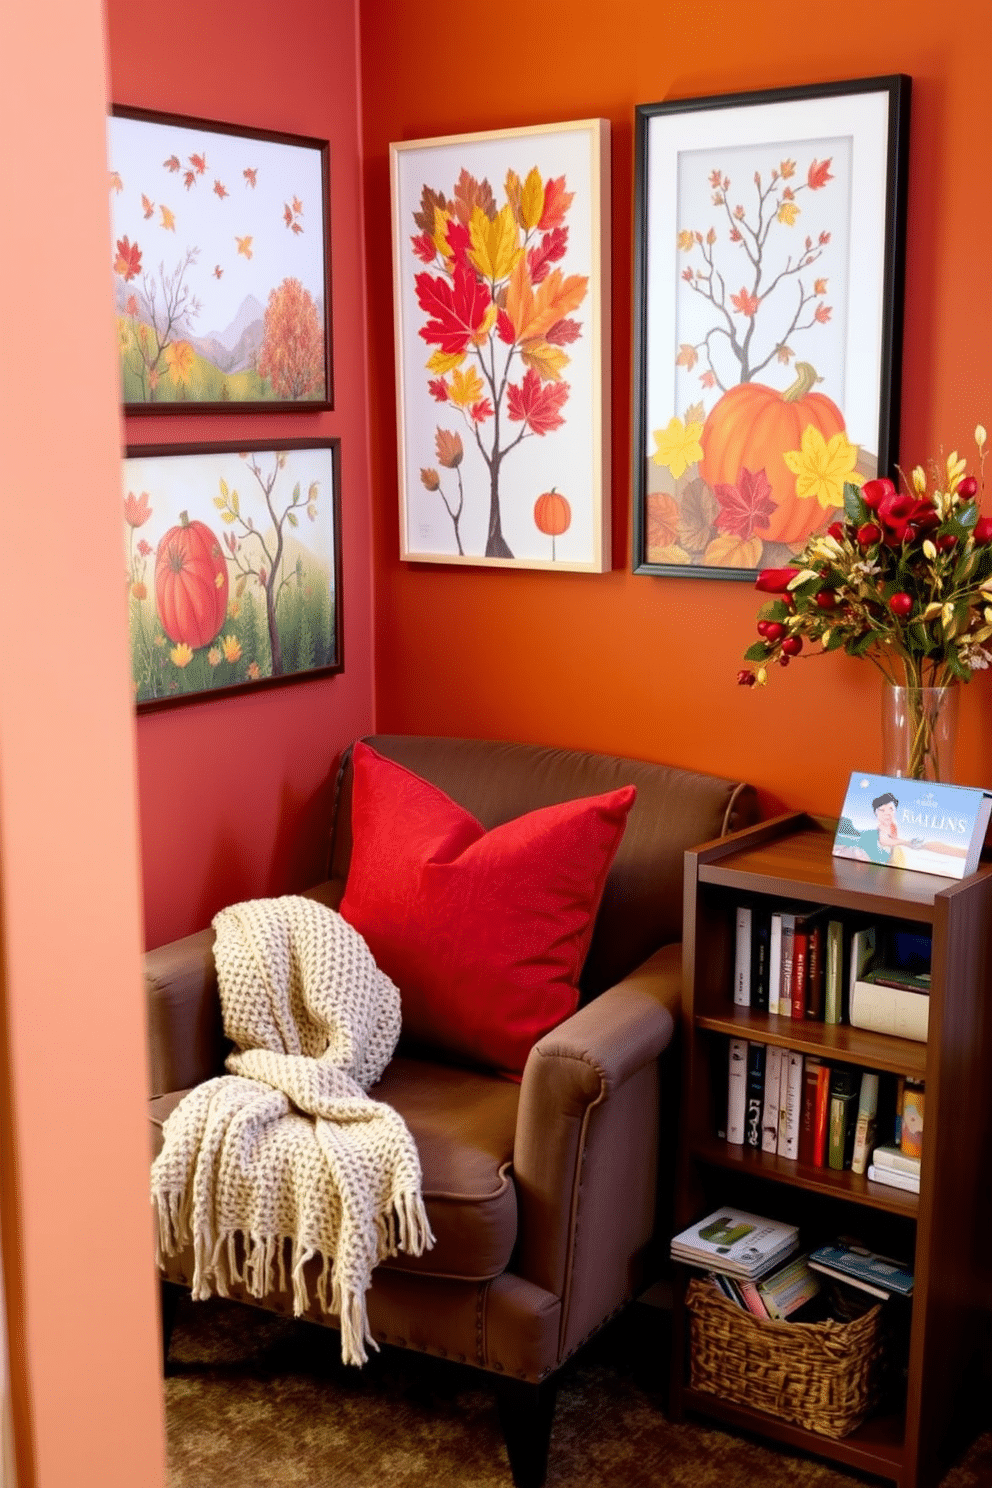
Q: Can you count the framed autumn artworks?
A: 4